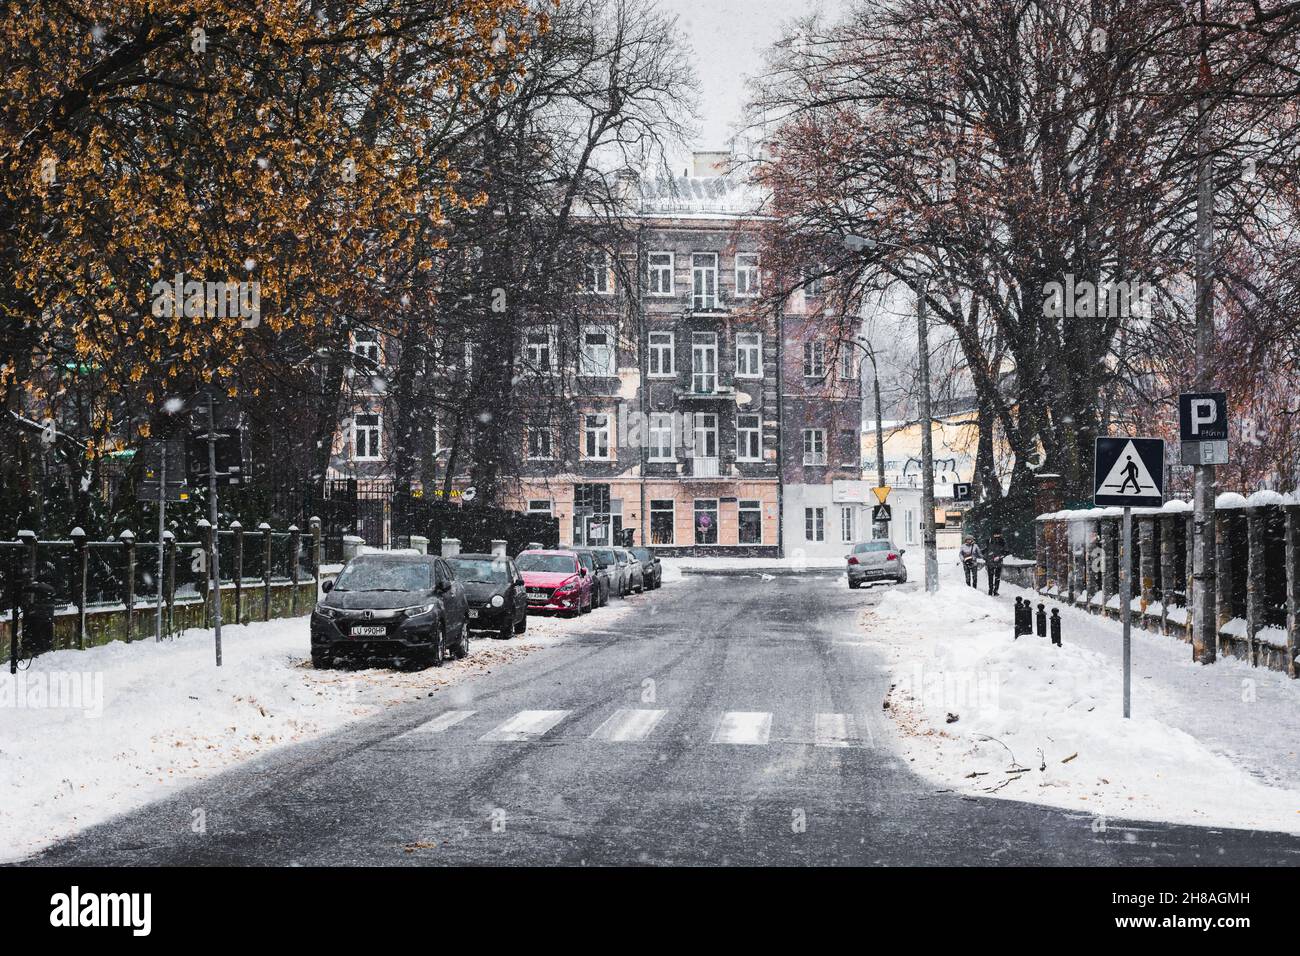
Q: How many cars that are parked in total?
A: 8